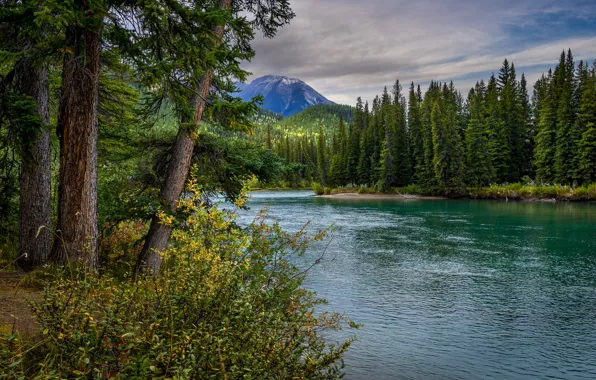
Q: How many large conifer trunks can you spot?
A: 3